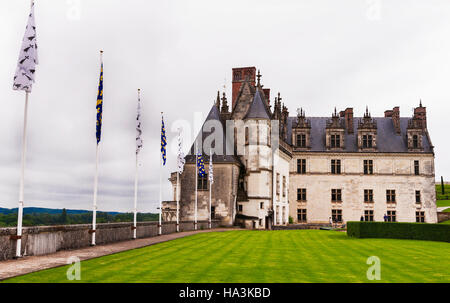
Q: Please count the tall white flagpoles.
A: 7